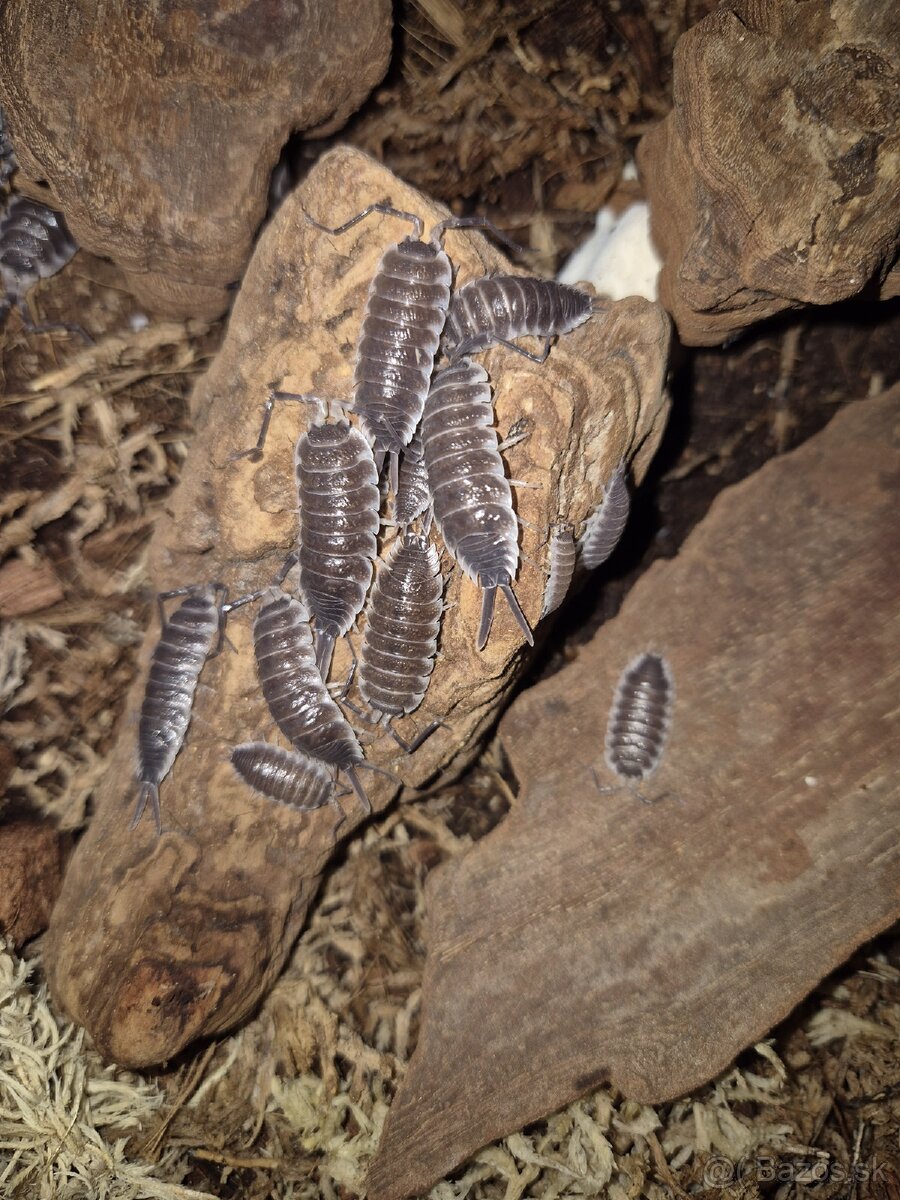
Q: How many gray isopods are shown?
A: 13